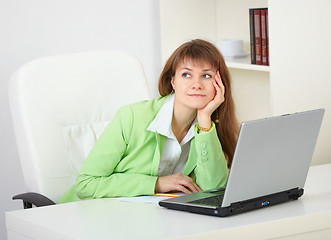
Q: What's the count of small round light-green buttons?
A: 3